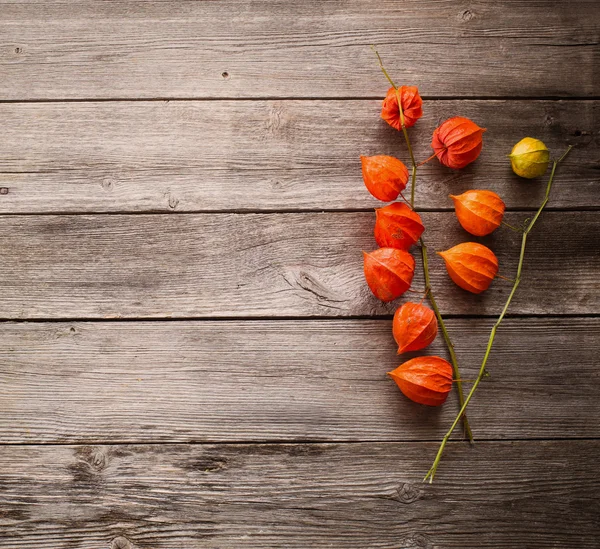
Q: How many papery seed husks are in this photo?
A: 10